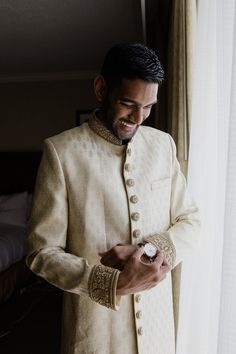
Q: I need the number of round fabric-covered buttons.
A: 9